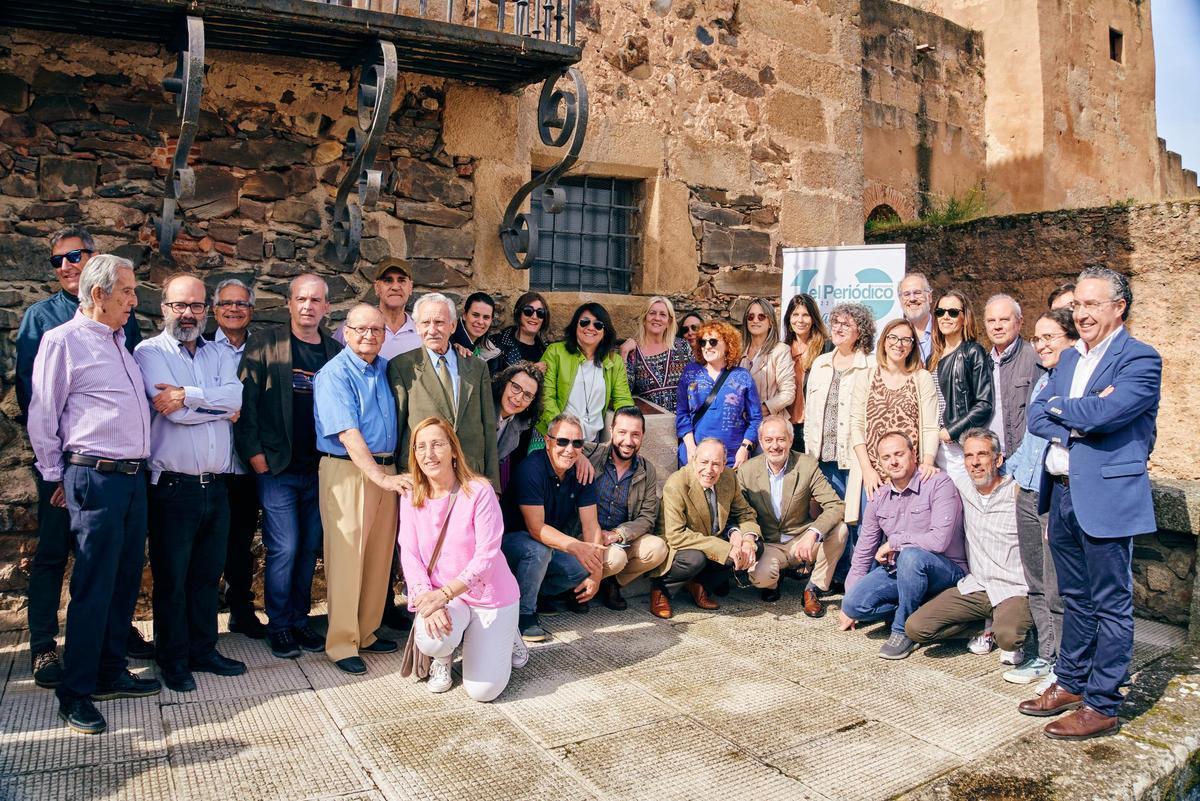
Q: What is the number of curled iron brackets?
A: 3